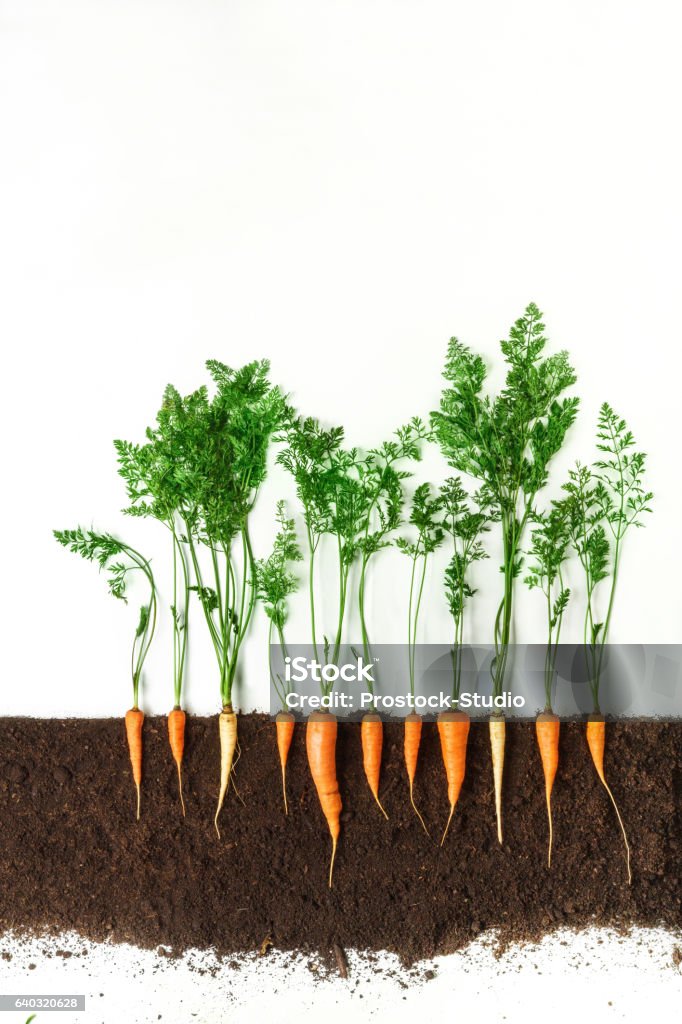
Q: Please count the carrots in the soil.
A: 11